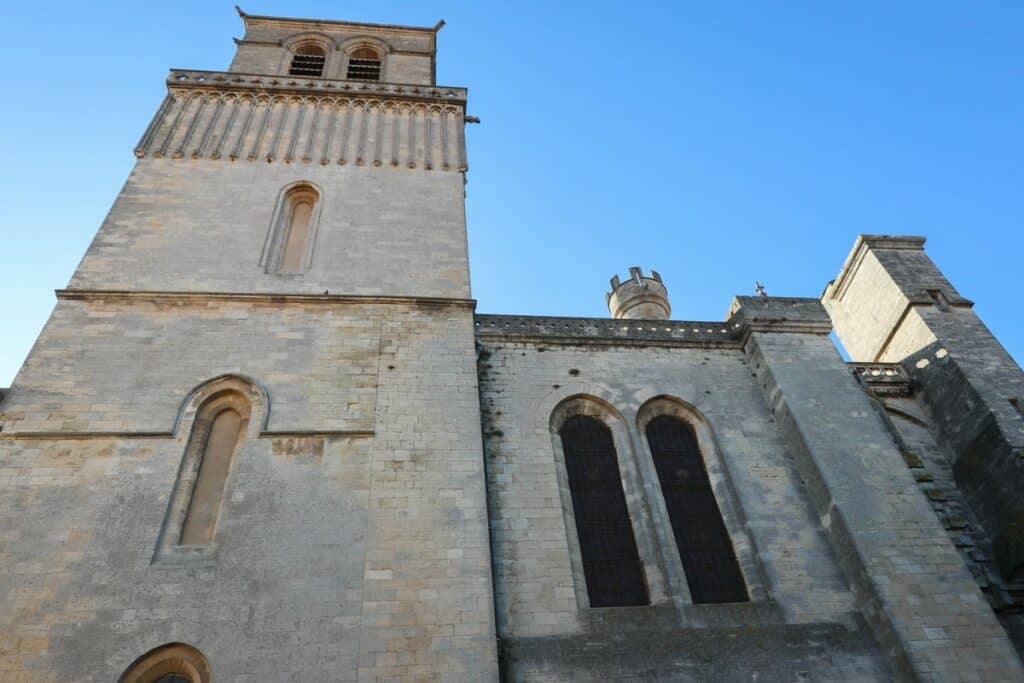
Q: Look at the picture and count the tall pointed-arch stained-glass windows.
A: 2